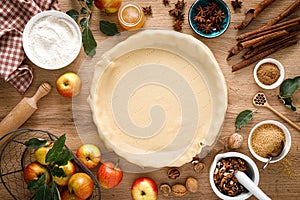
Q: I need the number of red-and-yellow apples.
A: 10